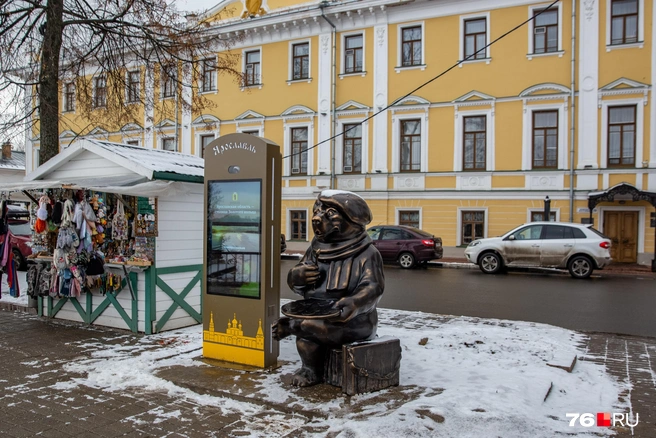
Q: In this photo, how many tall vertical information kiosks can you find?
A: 1